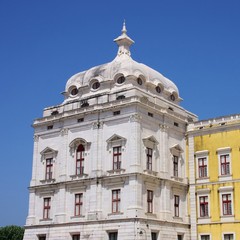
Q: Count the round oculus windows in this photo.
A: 6